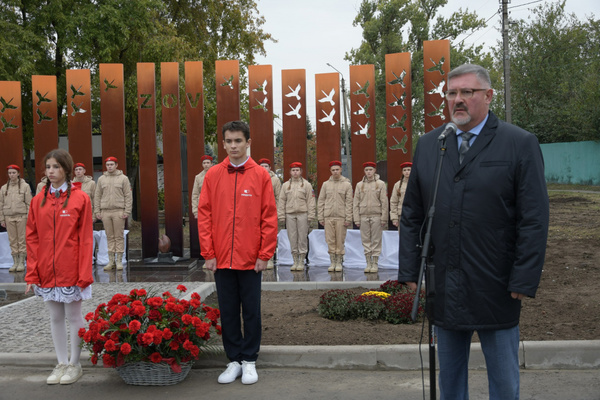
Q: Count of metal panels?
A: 14